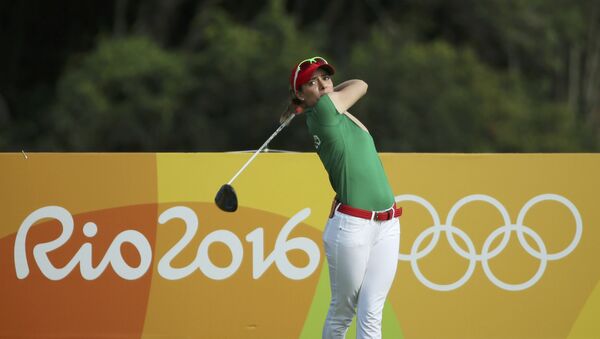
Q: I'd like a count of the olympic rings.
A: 5